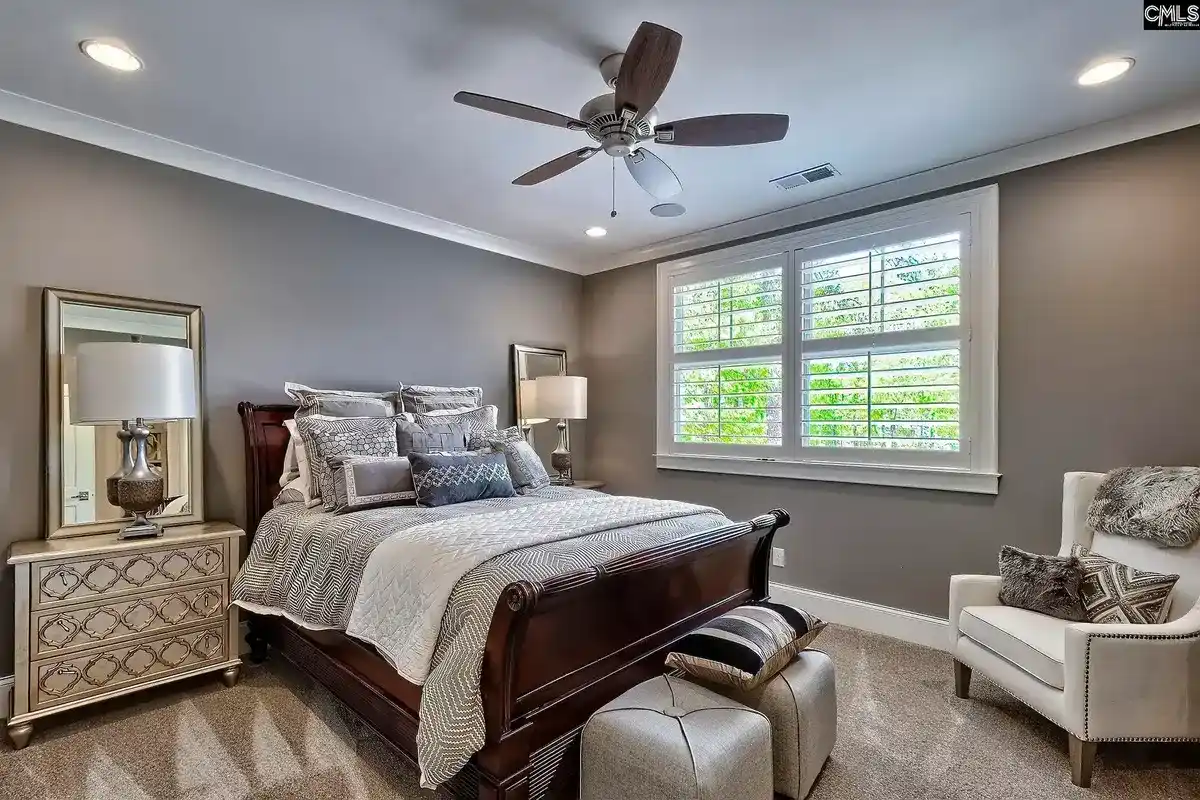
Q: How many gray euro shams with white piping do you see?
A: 2